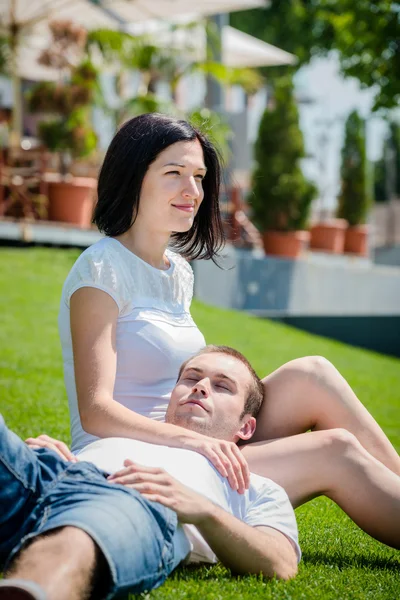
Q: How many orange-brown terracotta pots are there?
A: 4